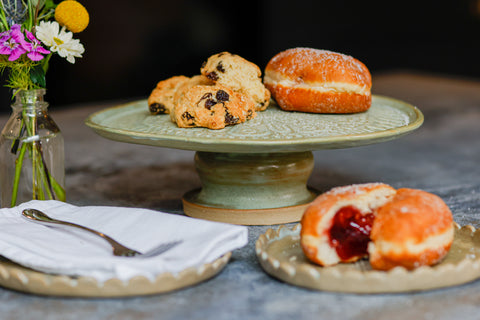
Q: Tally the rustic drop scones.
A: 3